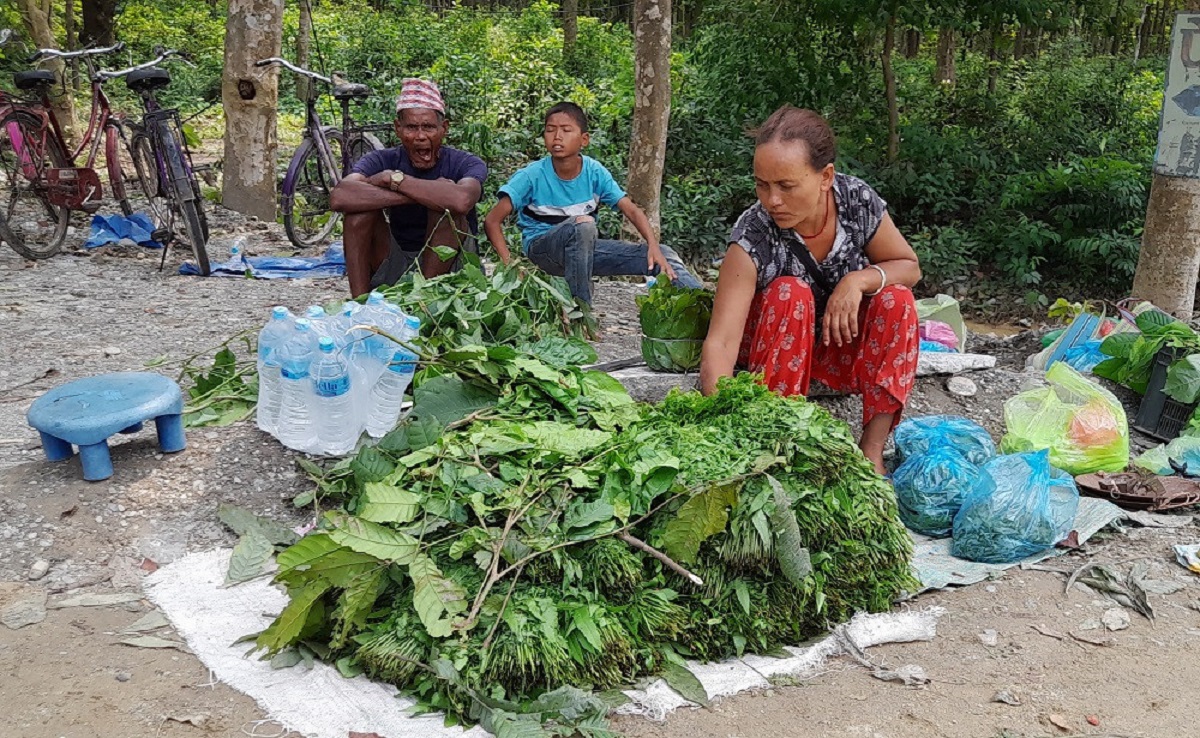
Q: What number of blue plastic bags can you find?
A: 3